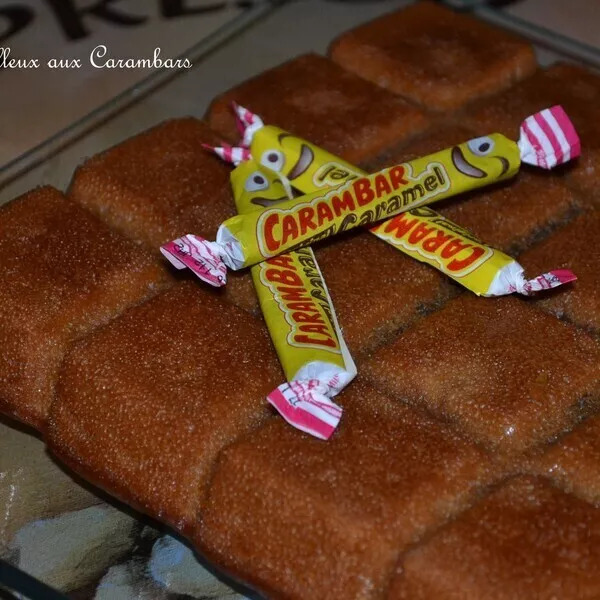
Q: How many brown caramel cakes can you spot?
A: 13